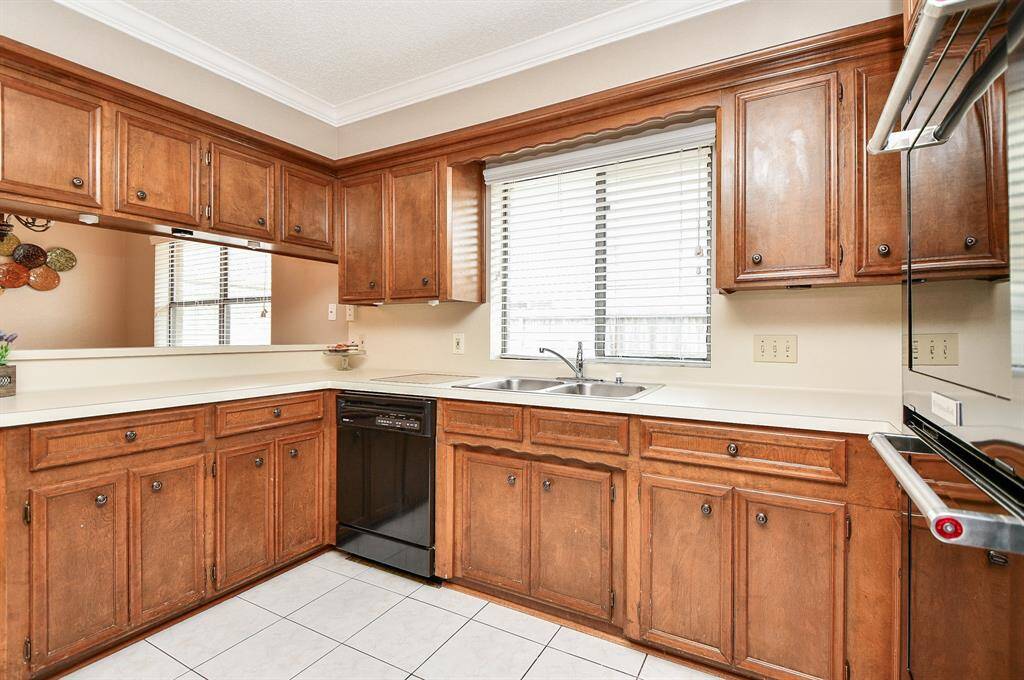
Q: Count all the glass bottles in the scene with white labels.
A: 0